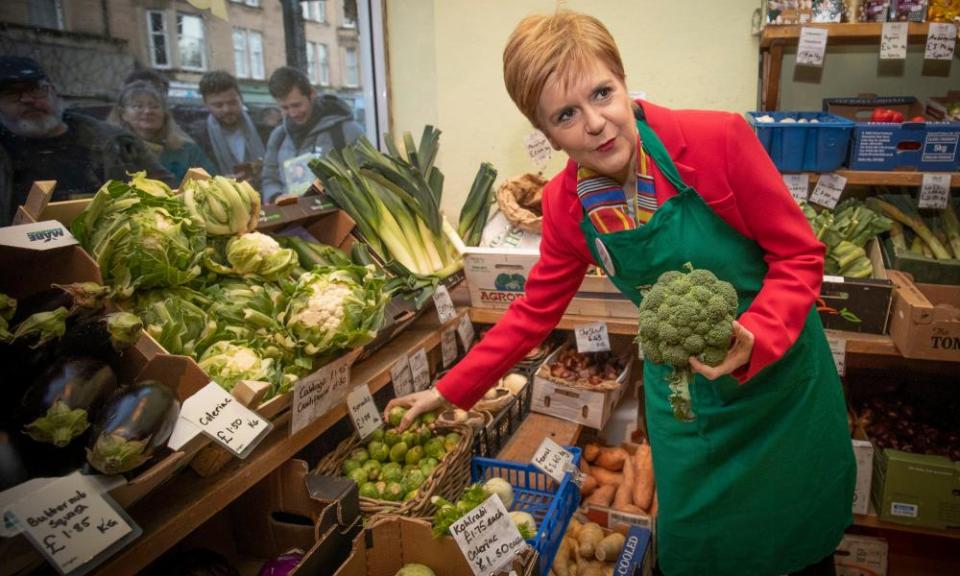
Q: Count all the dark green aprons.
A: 1